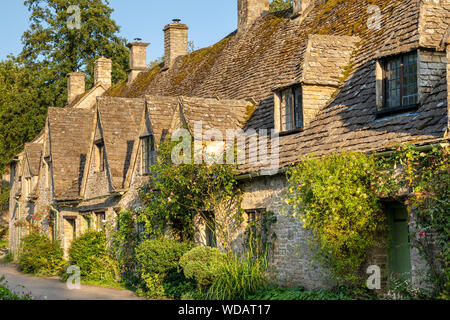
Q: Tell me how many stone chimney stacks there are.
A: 6